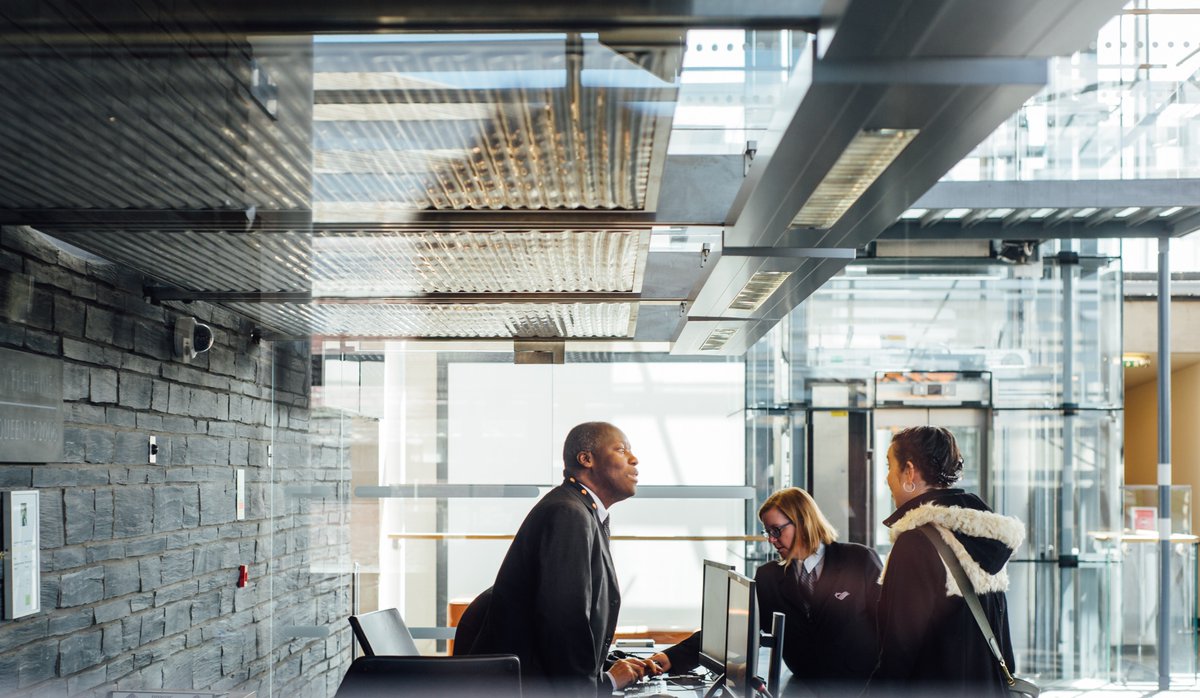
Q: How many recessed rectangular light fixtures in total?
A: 3